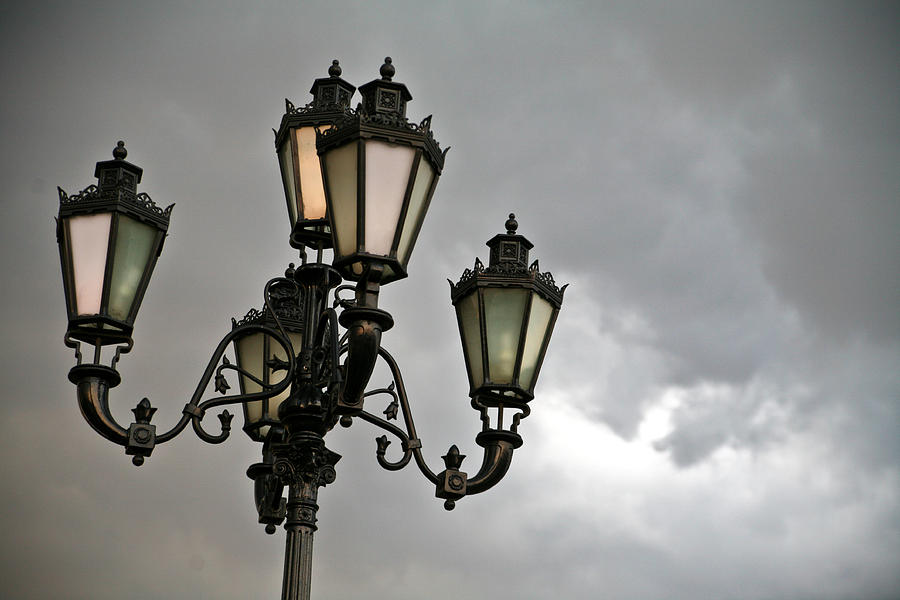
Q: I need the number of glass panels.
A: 12